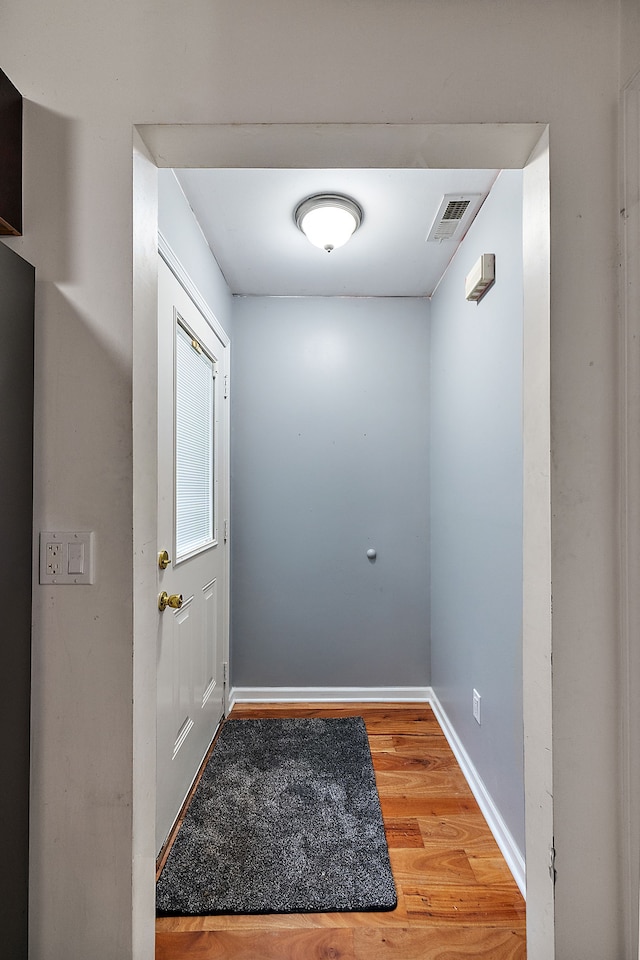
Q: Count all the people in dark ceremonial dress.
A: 0